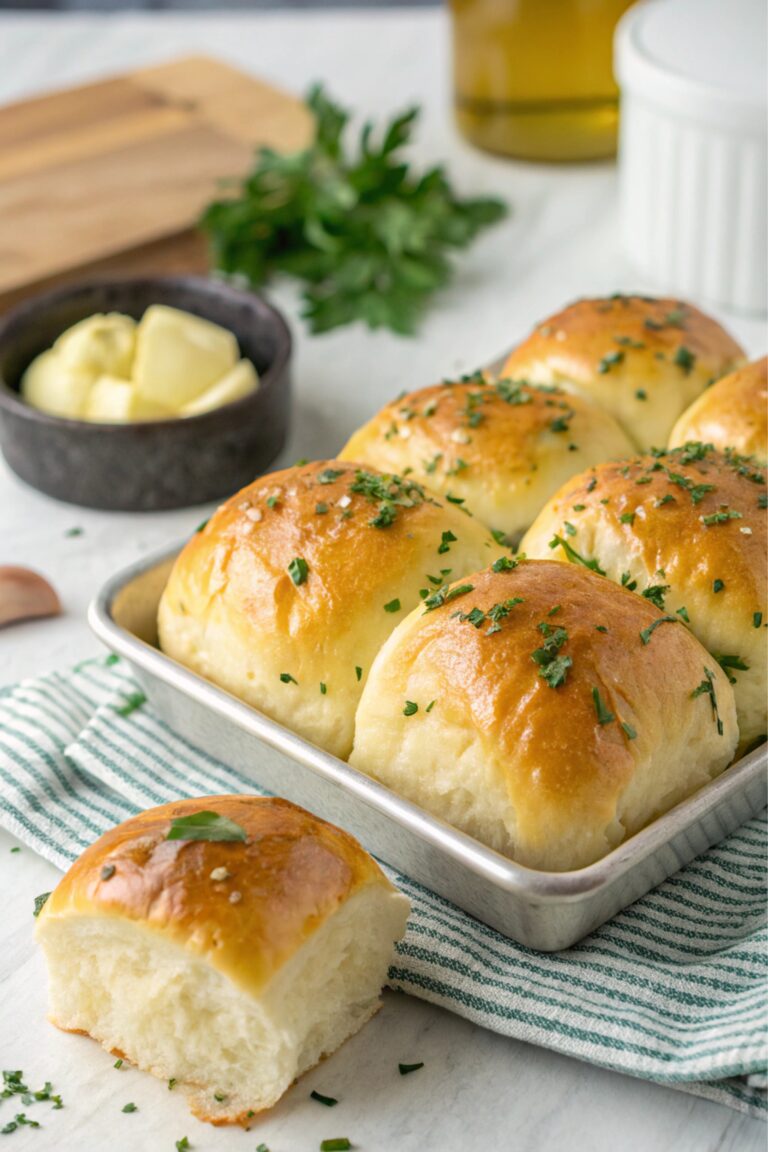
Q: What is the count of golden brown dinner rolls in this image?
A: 7